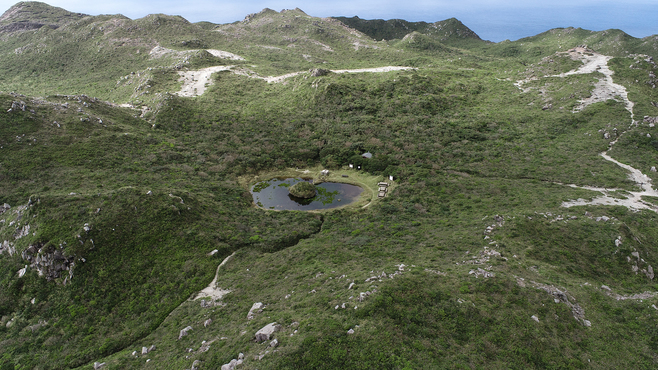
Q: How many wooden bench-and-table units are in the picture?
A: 3